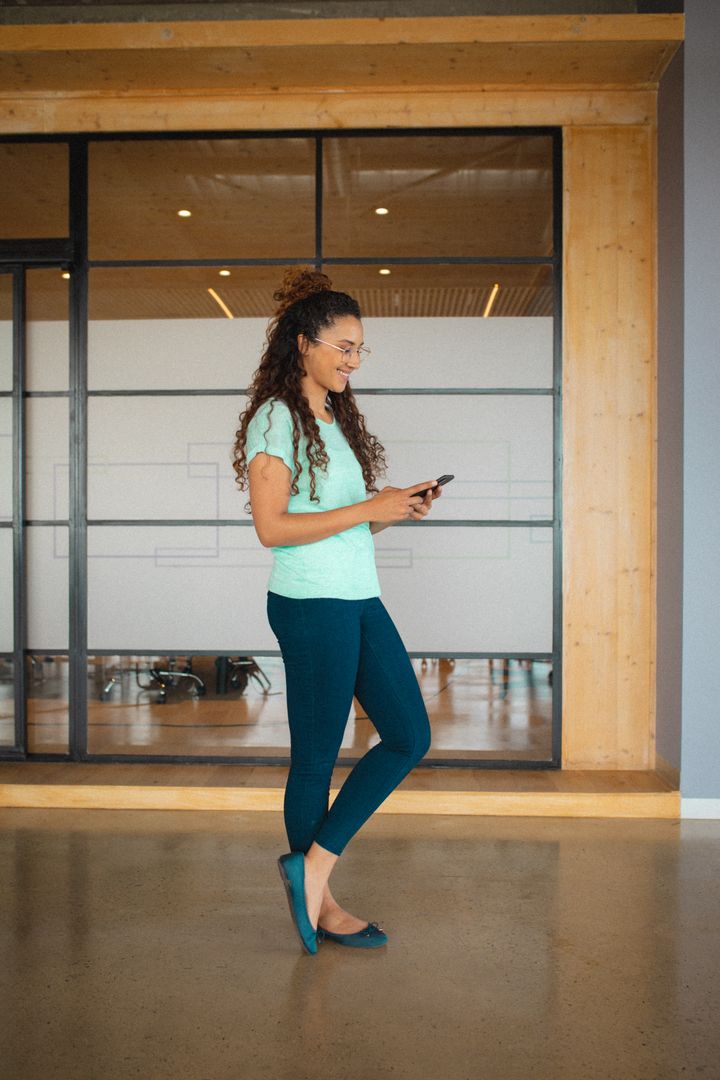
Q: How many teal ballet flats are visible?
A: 2